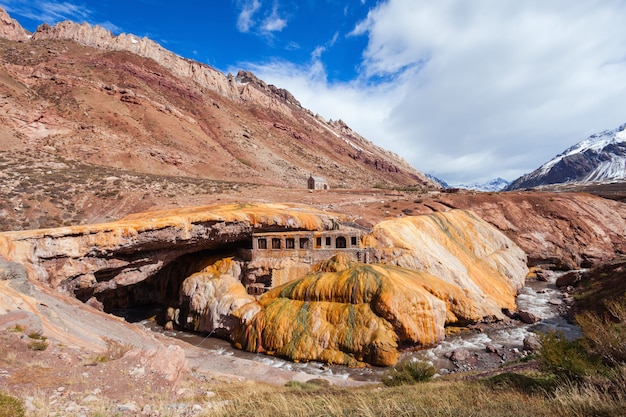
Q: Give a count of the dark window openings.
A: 8